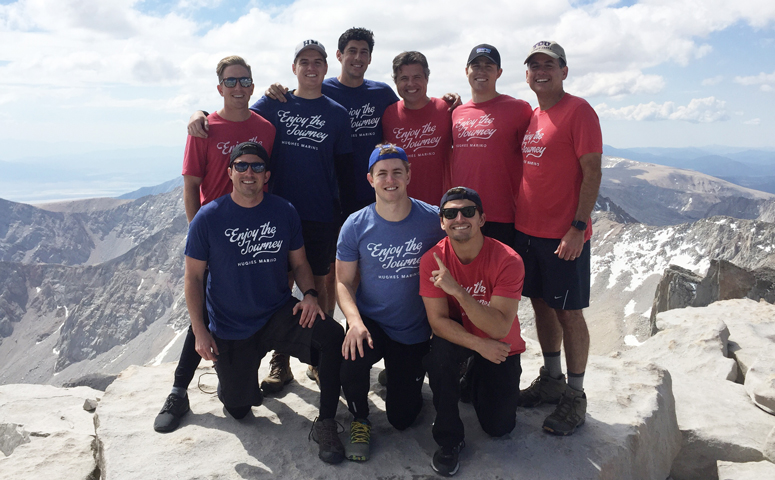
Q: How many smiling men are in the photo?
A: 9